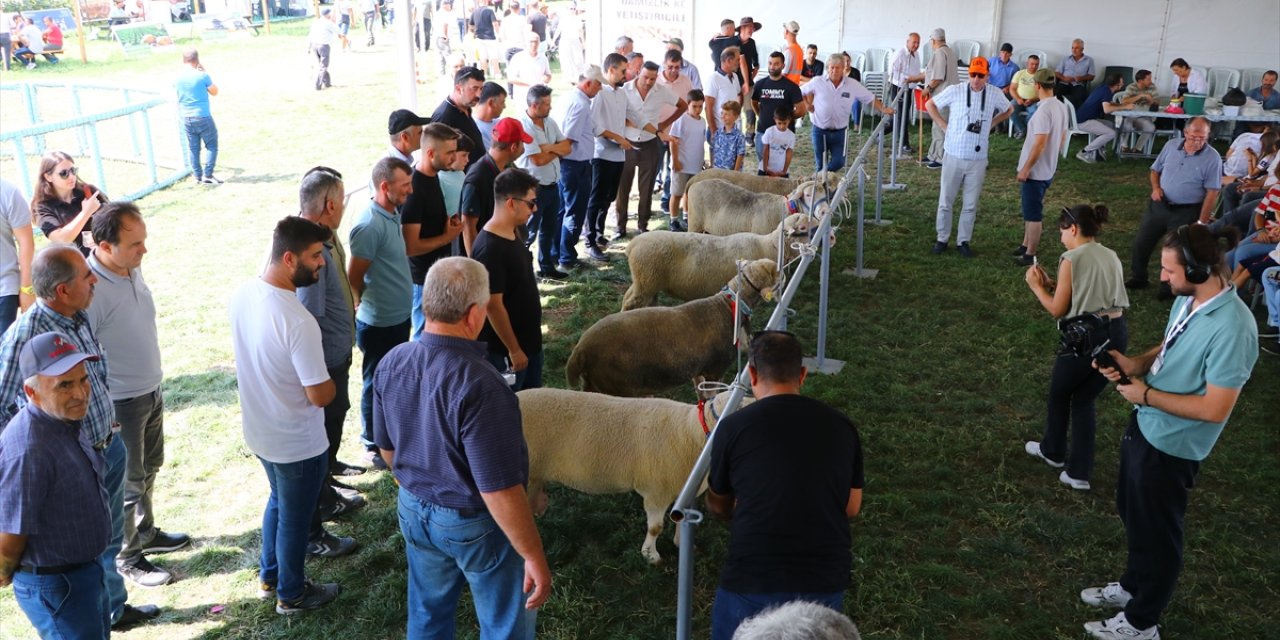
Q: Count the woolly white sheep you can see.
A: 4